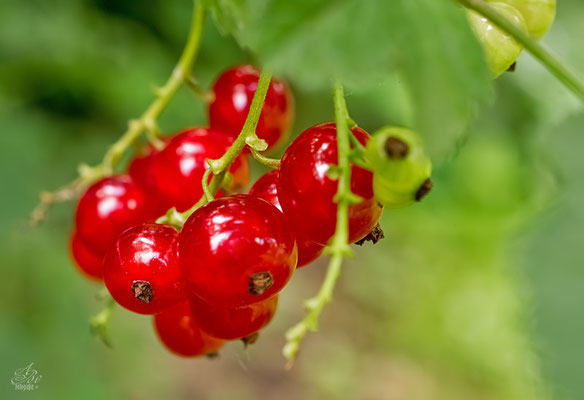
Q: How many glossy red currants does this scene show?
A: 11